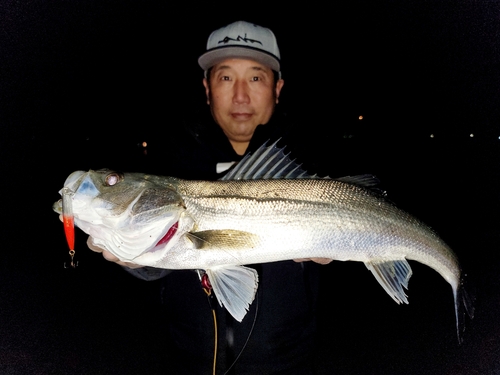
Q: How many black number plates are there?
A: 0